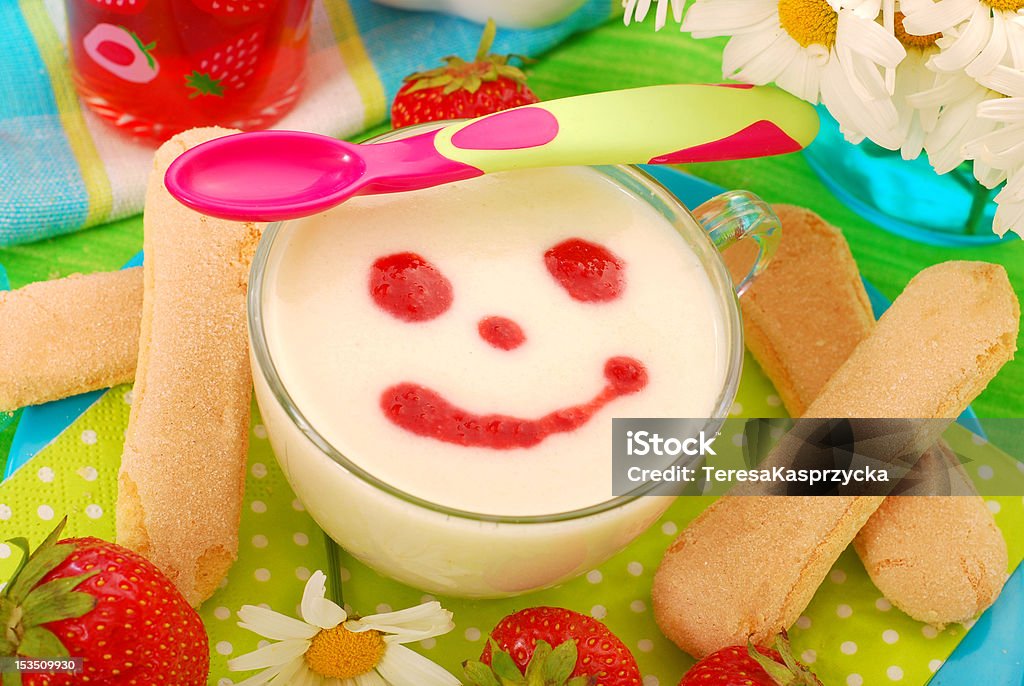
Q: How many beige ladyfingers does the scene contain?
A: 4